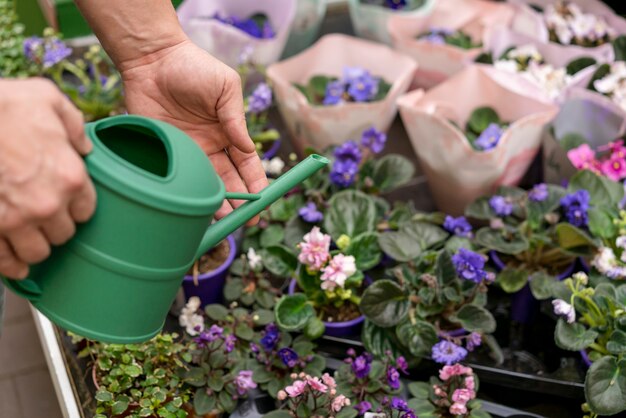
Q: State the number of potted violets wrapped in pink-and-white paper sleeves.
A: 3